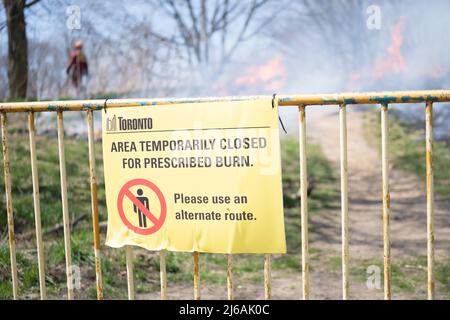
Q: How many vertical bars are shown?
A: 13